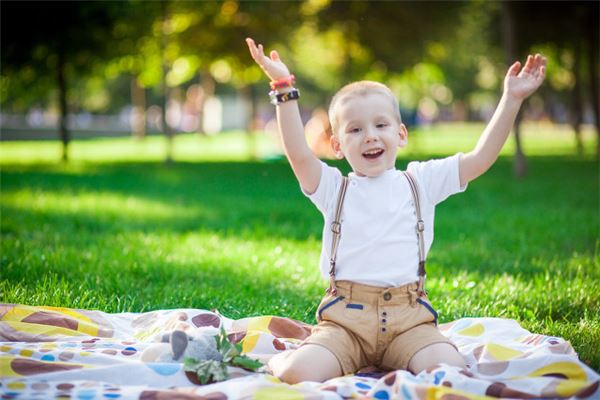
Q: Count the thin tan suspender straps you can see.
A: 2